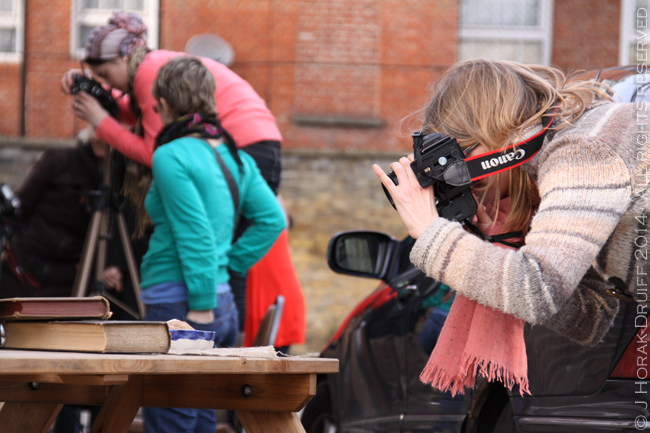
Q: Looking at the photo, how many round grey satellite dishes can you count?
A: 1